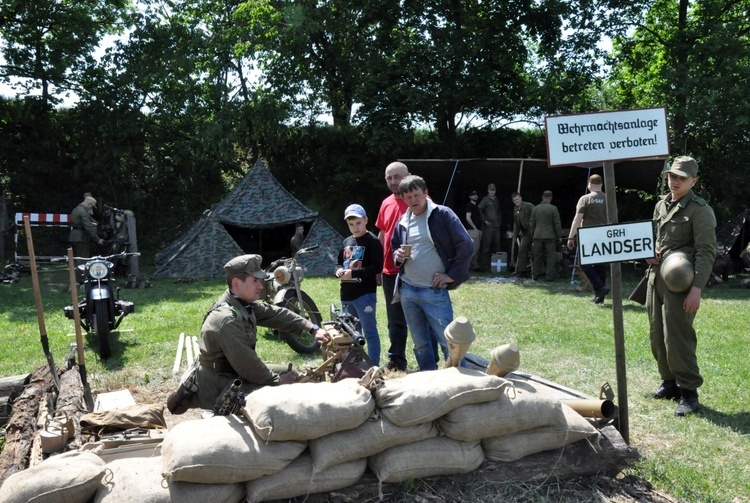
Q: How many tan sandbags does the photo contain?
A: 10